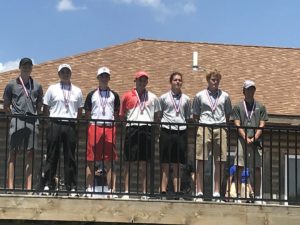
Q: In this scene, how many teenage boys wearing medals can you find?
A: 7